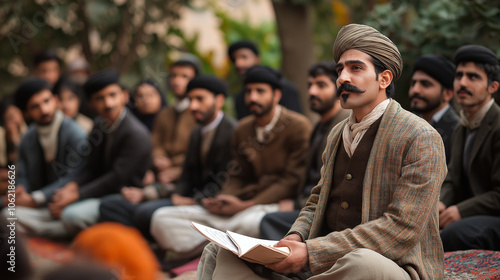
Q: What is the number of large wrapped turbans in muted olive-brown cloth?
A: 1